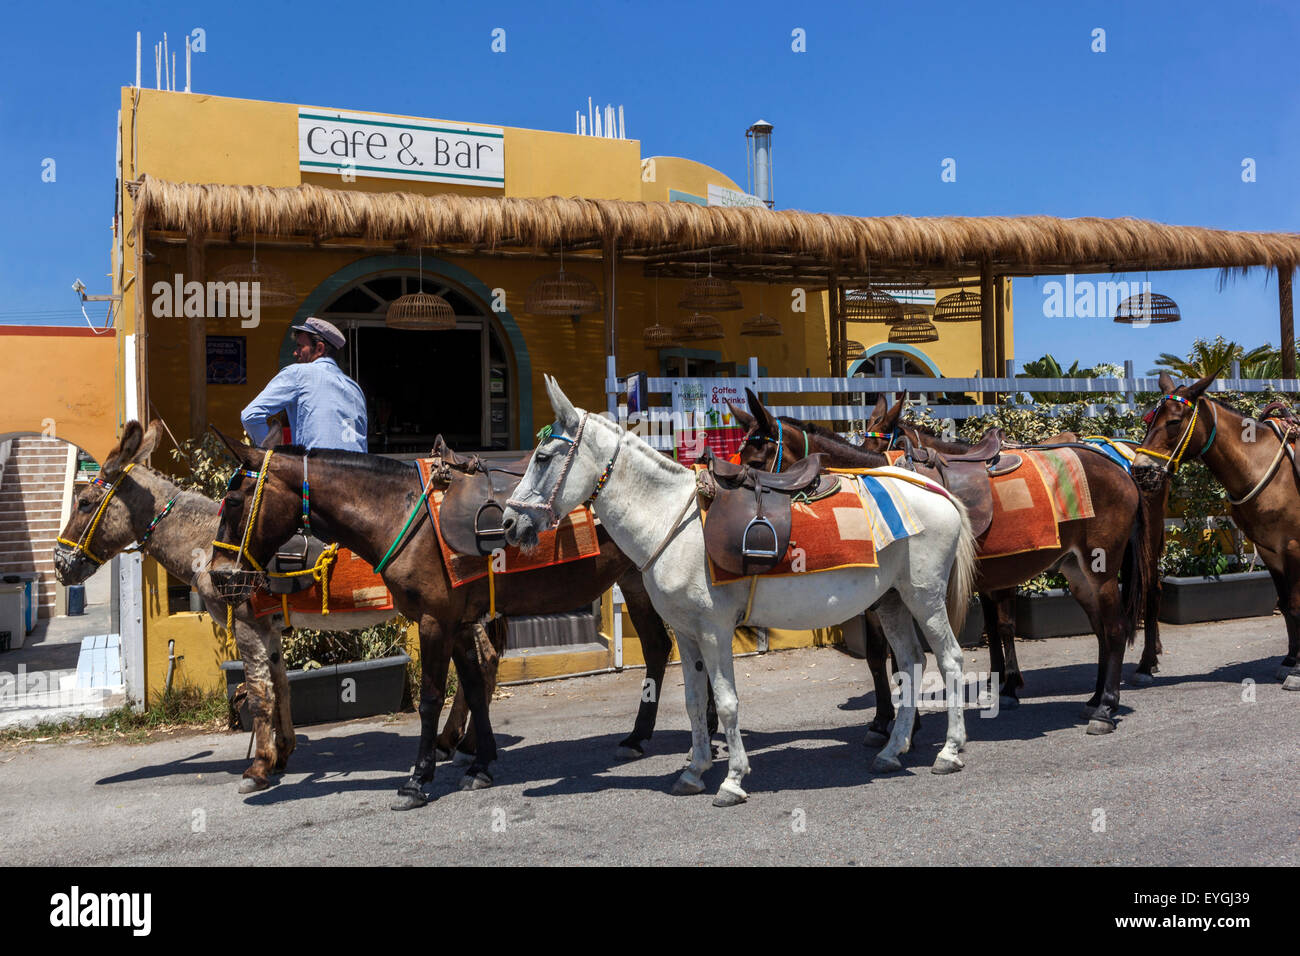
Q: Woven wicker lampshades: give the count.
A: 13